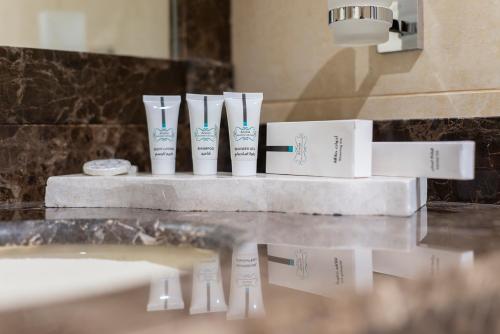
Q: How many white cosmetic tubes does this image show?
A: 3